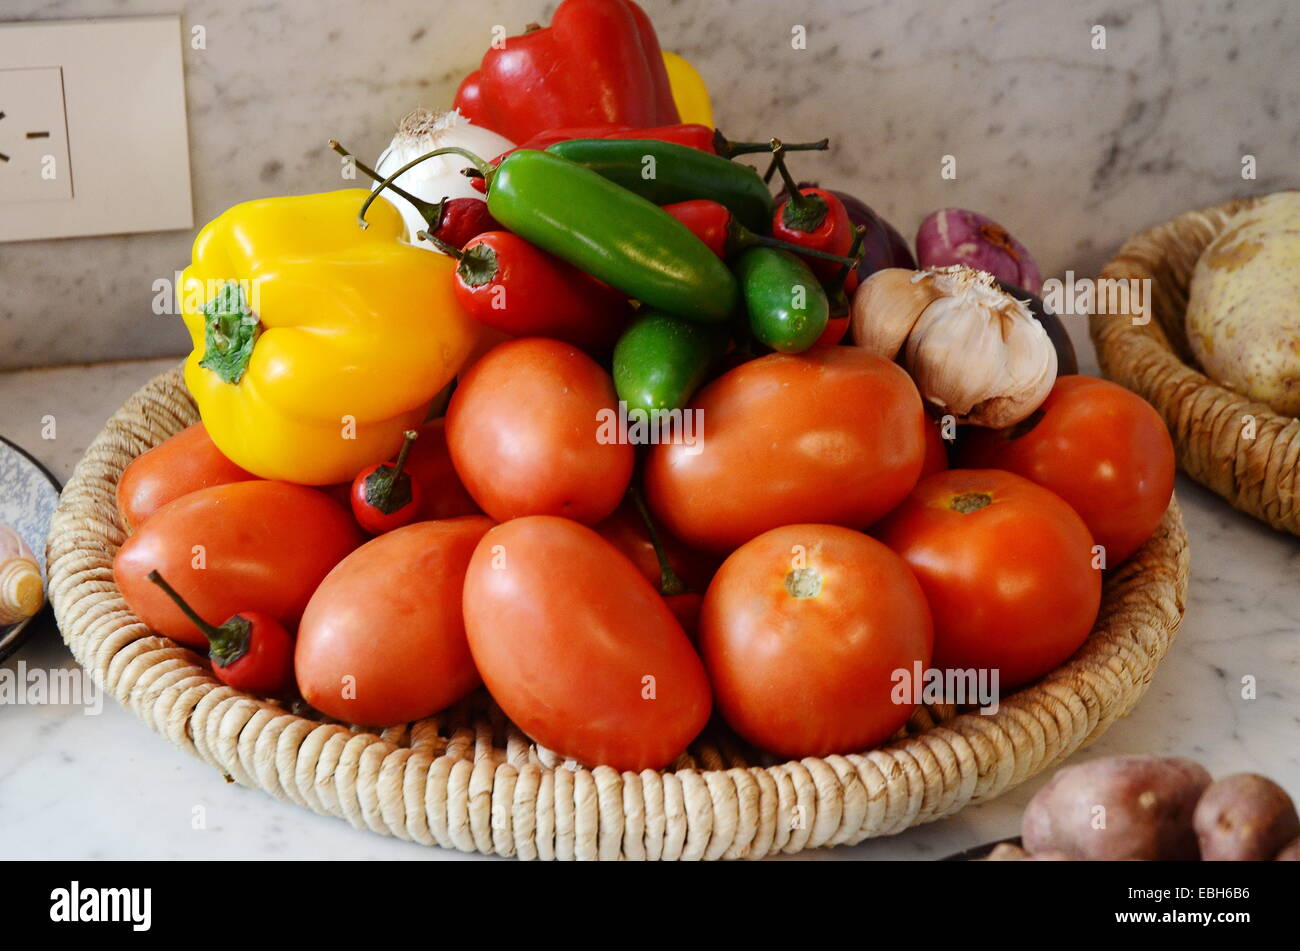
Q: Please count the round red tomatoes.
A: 3